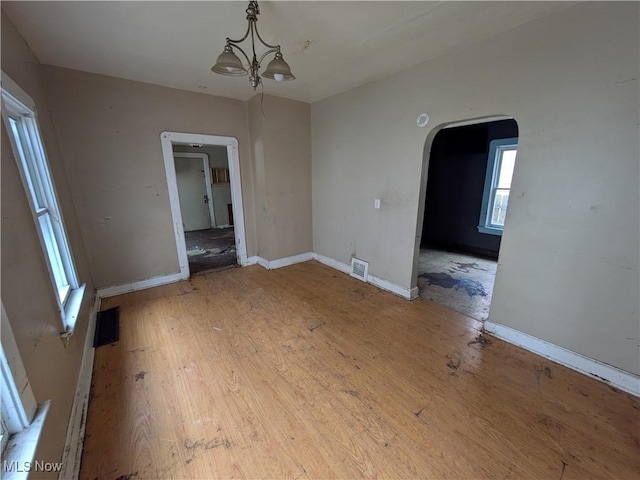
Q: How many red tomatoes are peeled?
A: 0